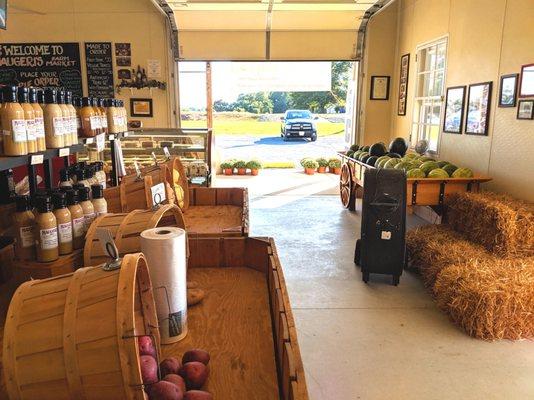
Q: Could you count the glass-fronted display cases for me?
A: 1